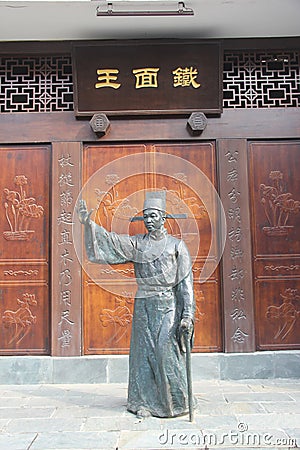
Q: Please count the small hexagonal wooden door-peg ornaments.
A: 2